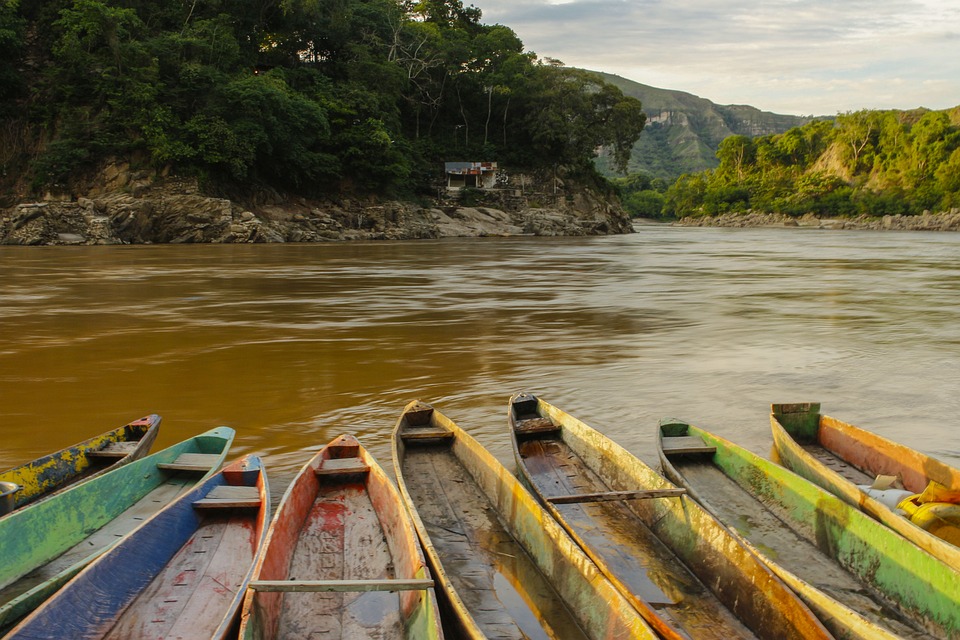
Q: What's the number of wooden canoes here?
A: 8